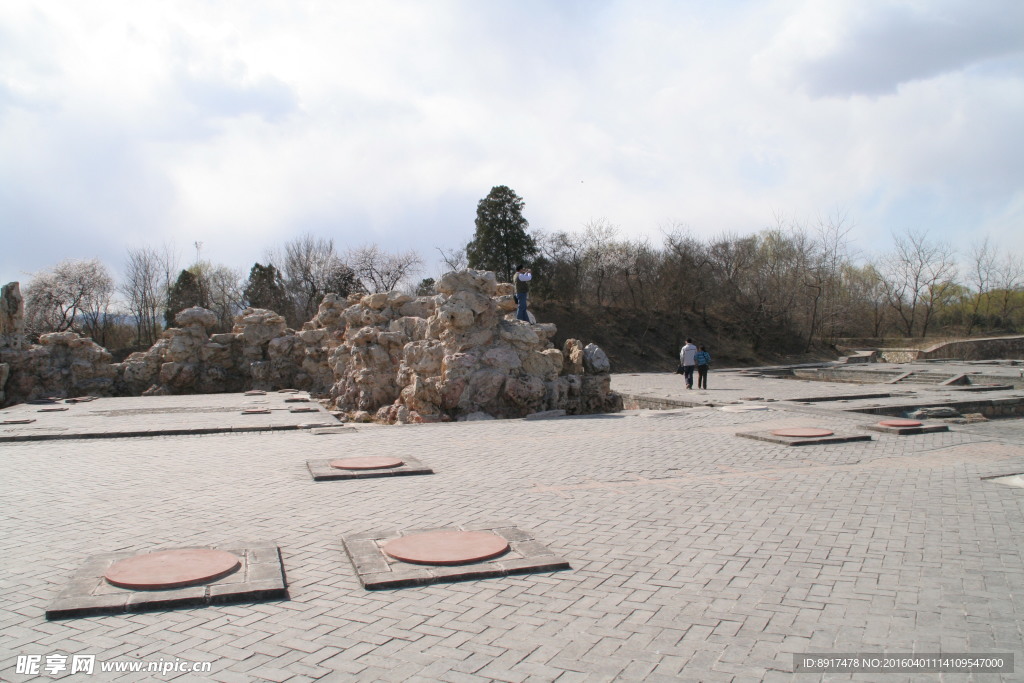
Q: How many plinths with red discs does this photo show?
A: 5